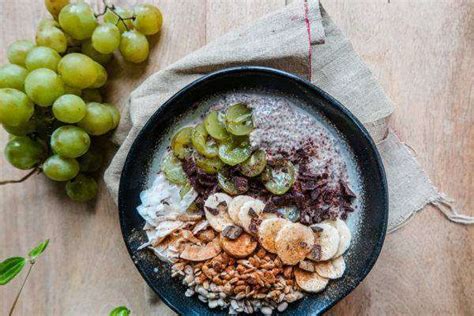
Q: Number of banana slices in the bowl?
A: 10